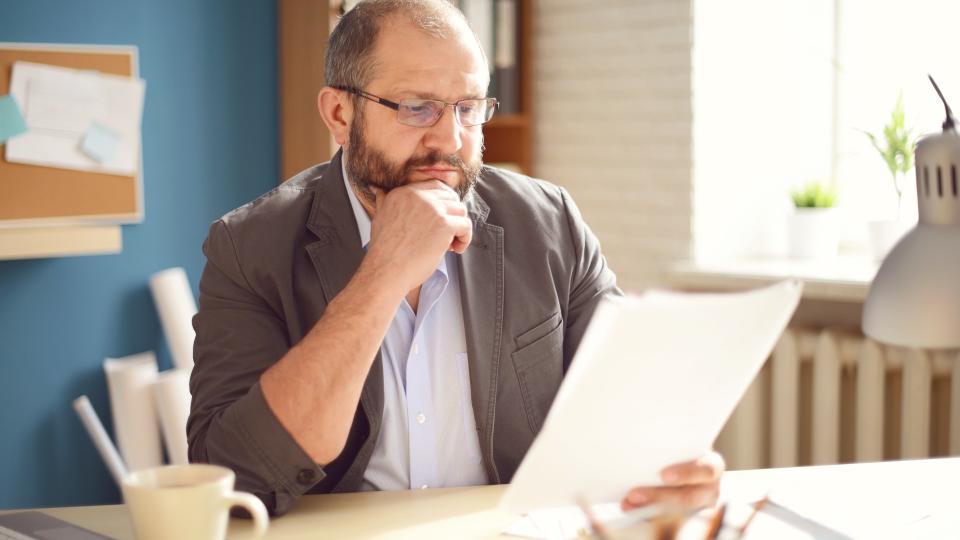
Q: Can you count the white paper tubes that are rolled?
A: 4